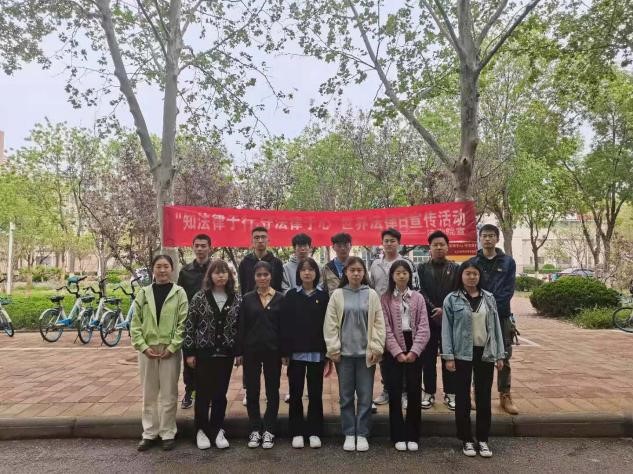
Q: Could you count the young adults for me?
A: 14